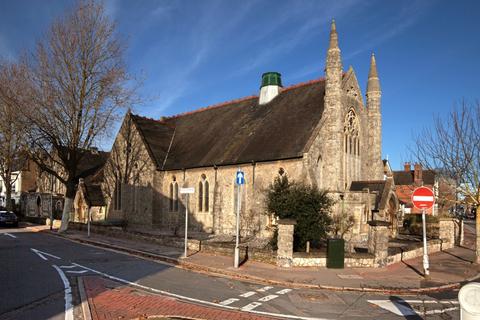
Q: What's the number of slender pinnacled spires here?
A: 2